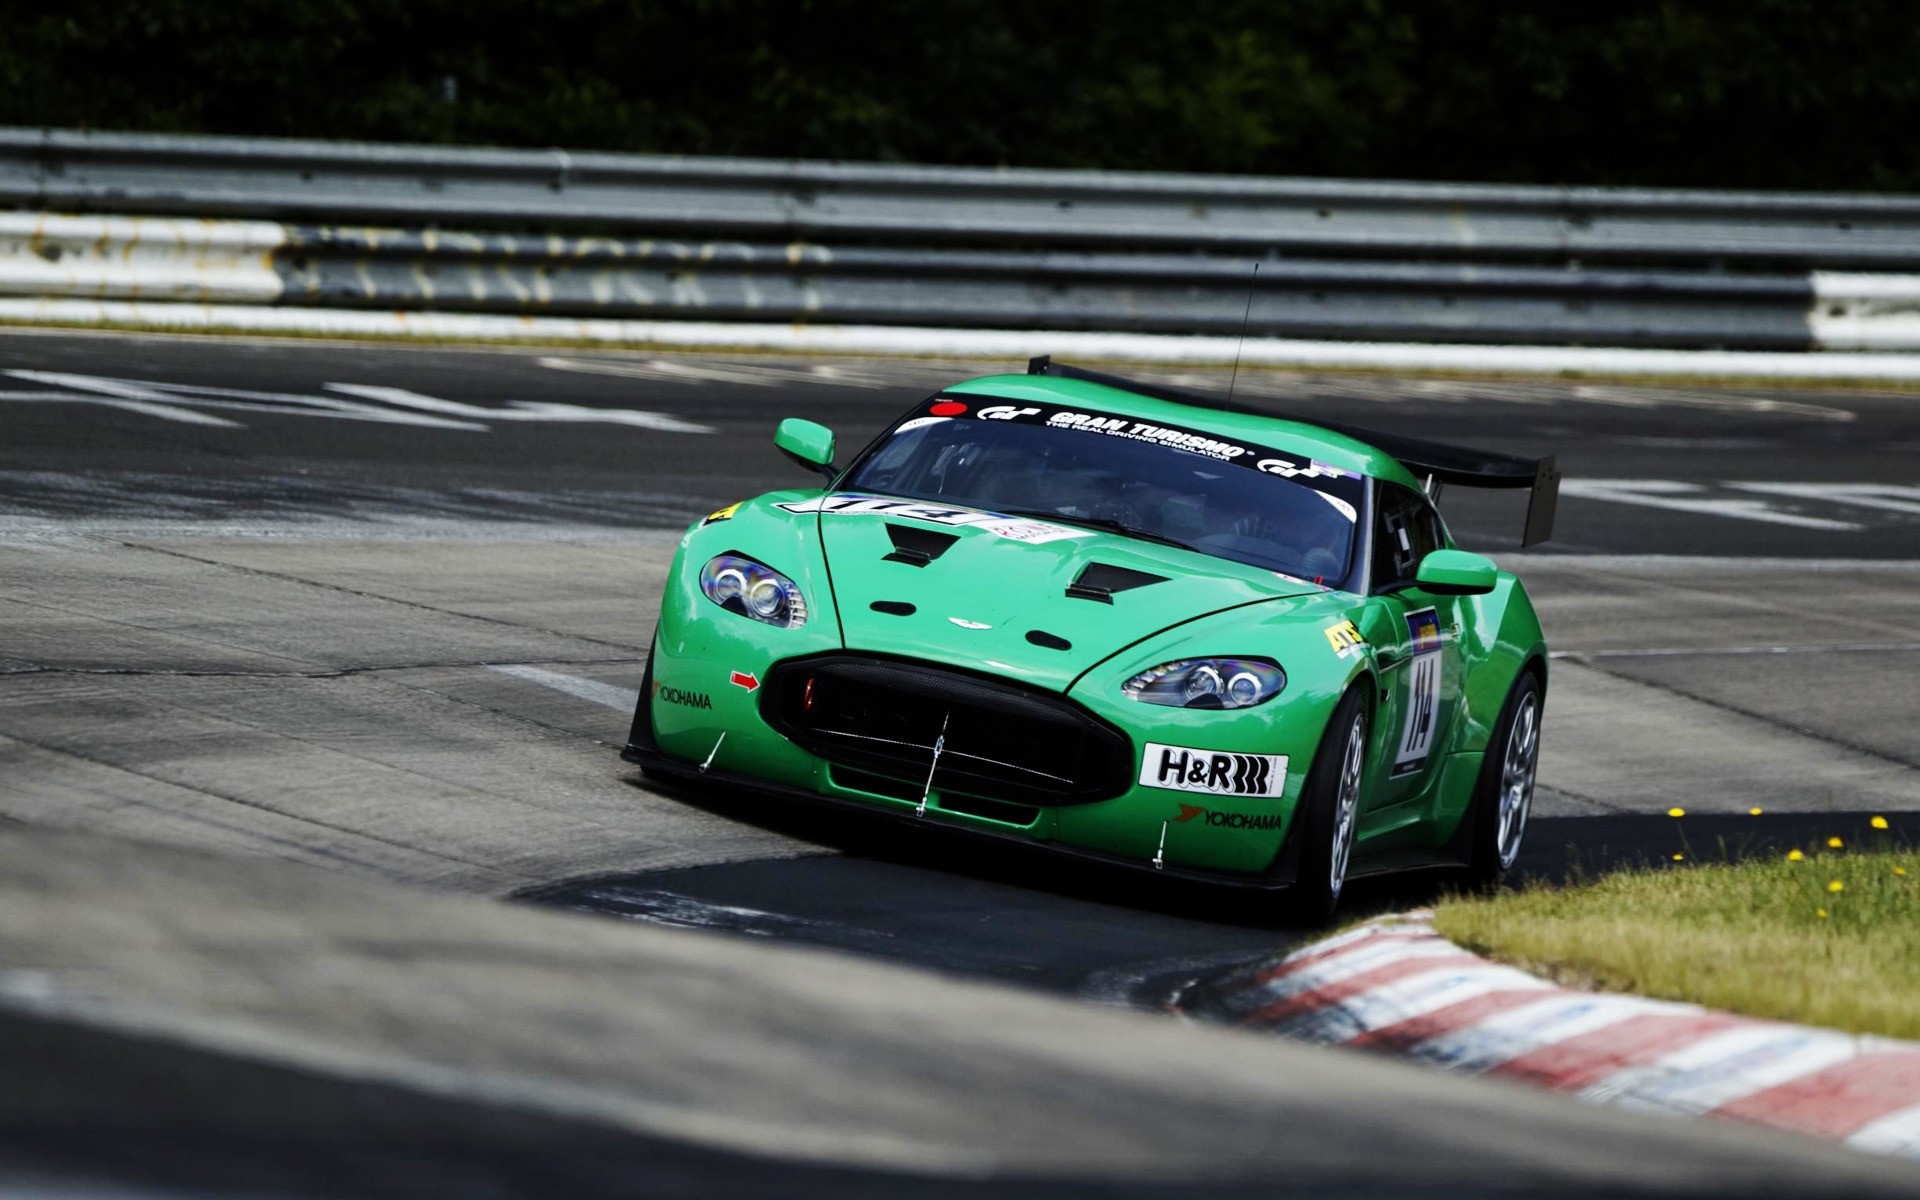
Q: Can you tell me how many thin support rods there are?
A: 3